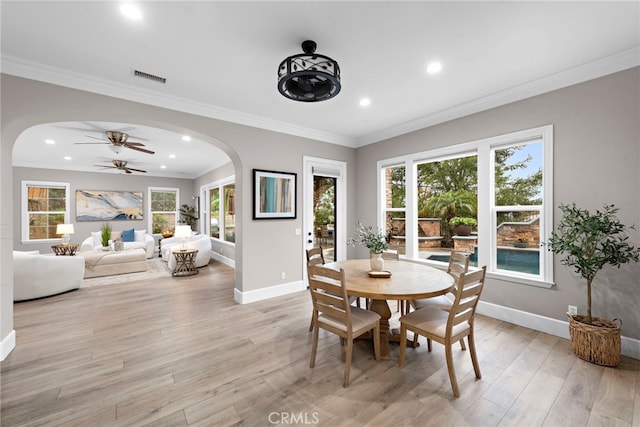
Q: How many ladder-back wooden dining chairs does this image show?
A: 5